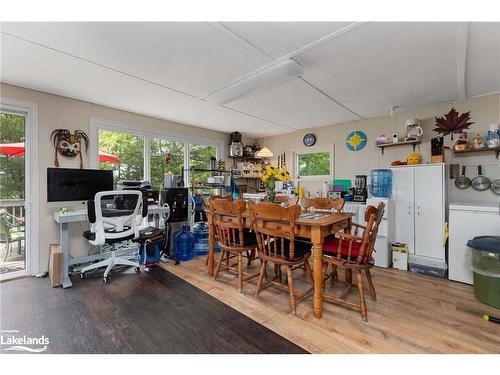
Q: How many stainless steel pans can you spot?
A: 3